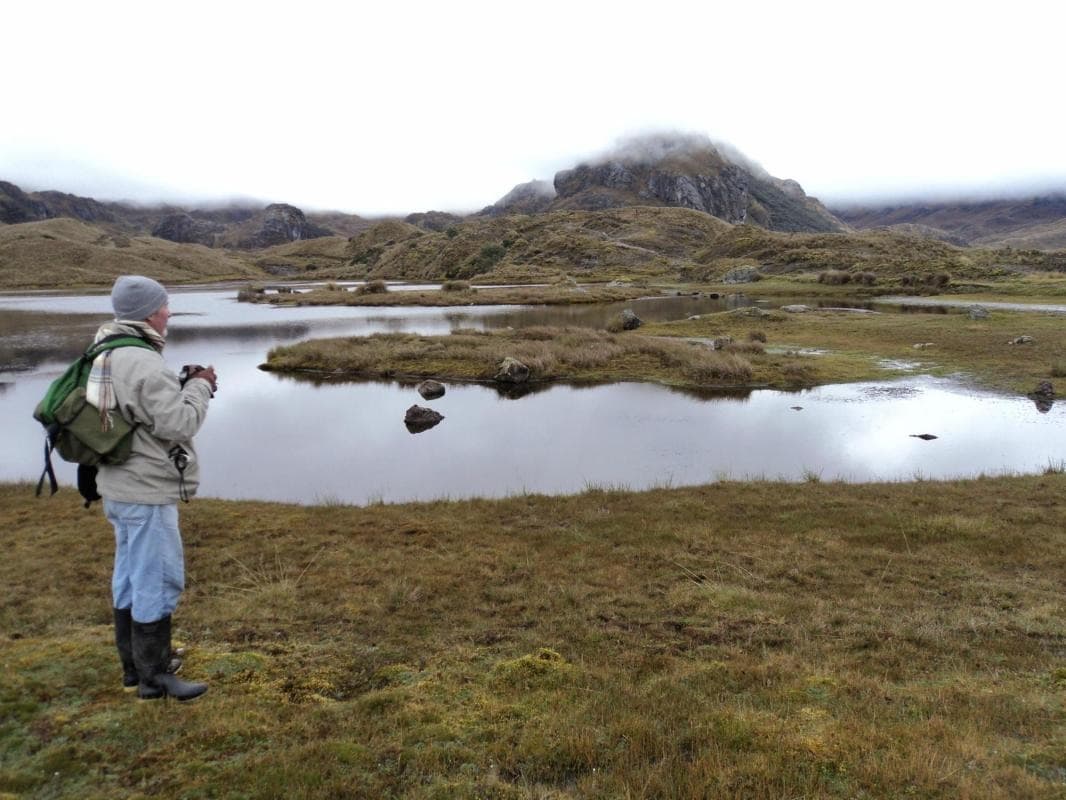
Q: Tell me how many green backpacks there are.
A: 1